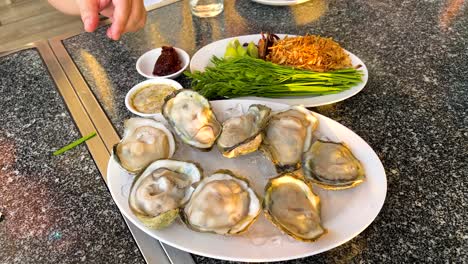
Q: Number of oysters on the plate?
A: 8